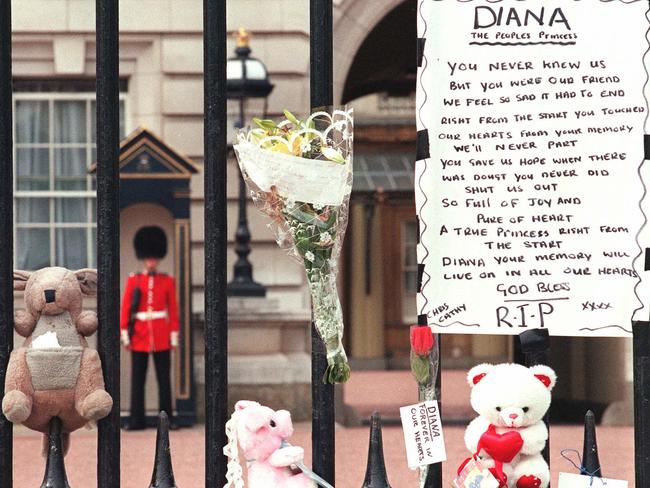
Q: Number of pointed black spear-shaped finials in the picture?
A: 4